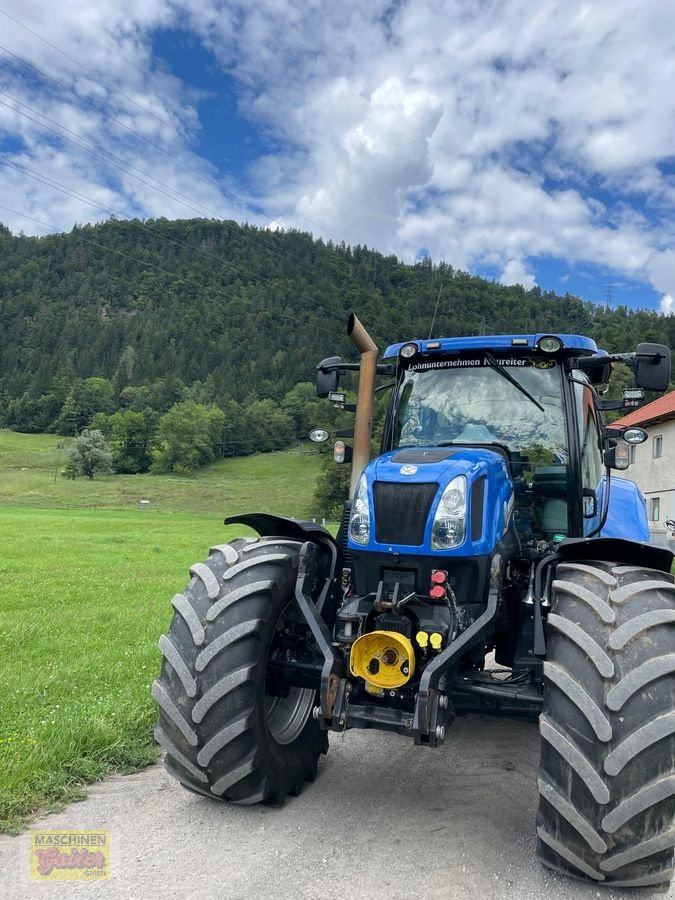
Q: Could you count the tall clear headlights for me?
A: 2